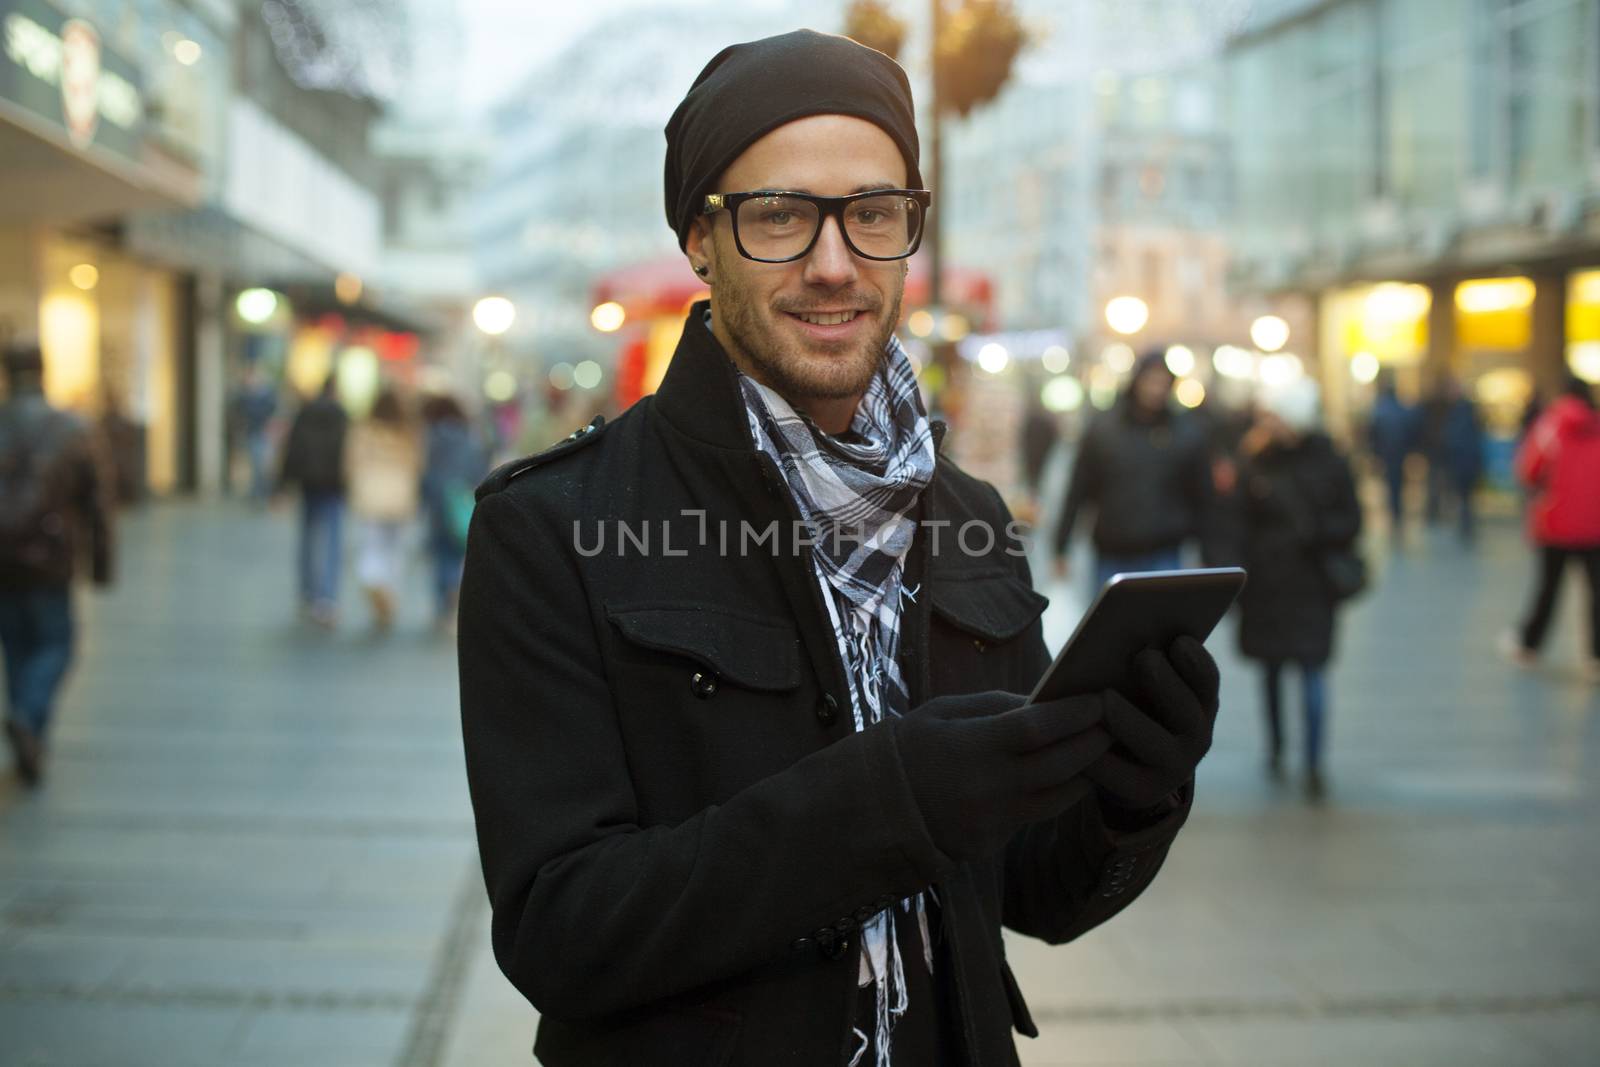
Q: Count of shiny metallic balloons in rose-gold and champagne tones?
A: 0